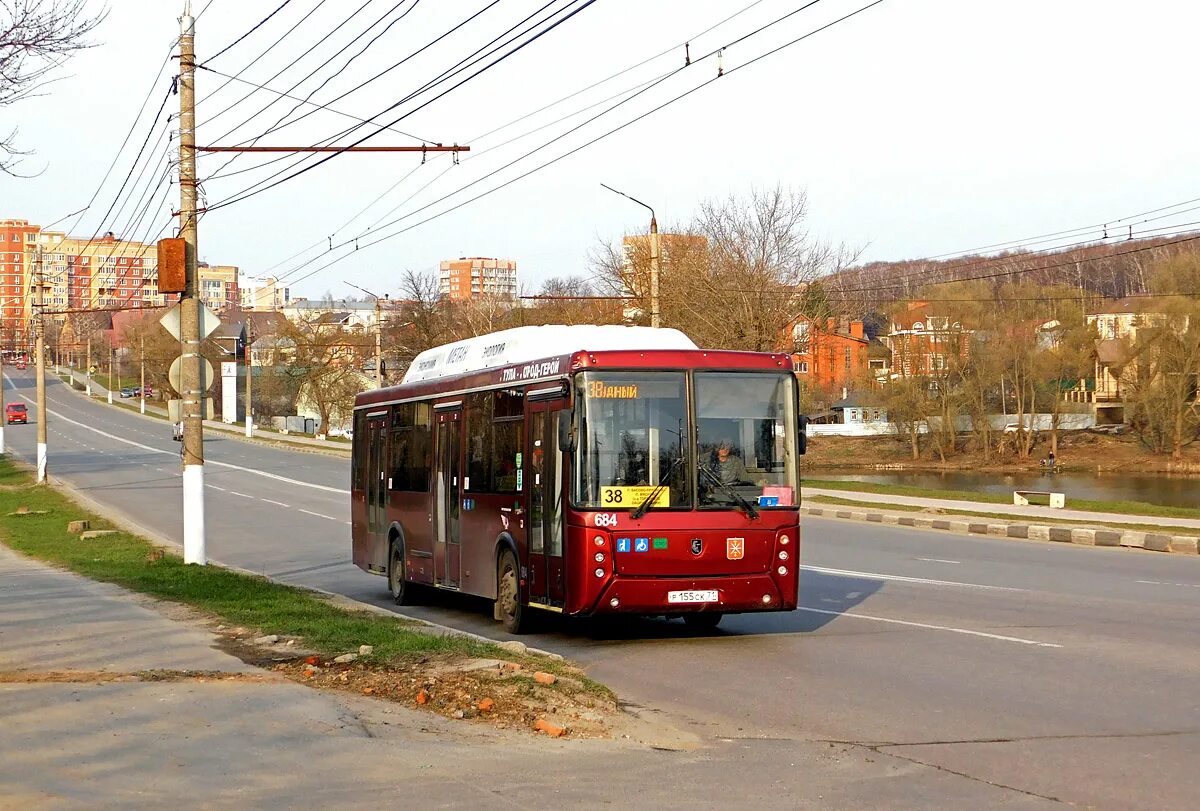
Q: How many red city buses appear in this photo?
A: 1